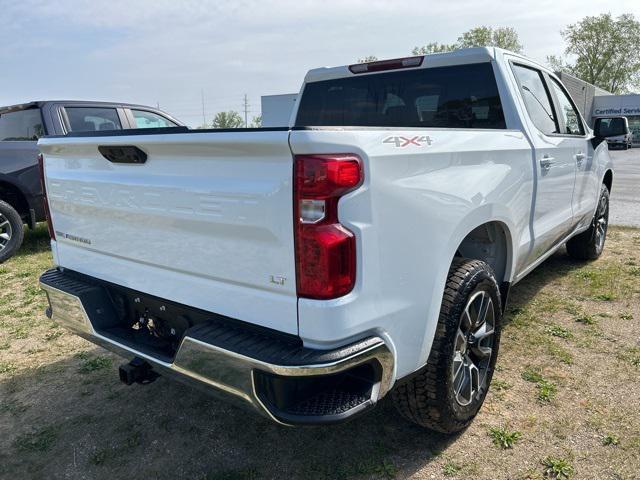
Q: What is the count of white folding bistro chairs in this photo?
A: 0